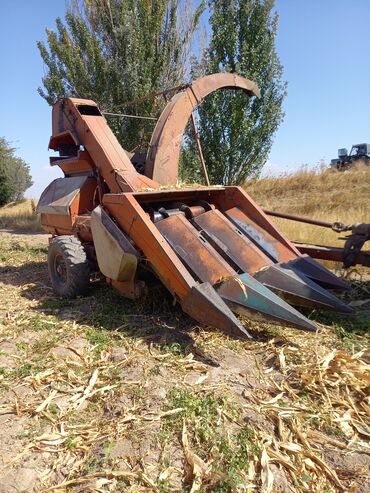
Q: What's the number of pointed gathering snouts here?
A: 4